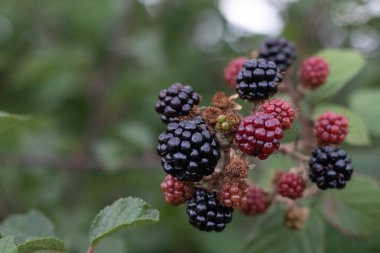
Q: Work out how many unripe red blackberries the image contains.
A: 9